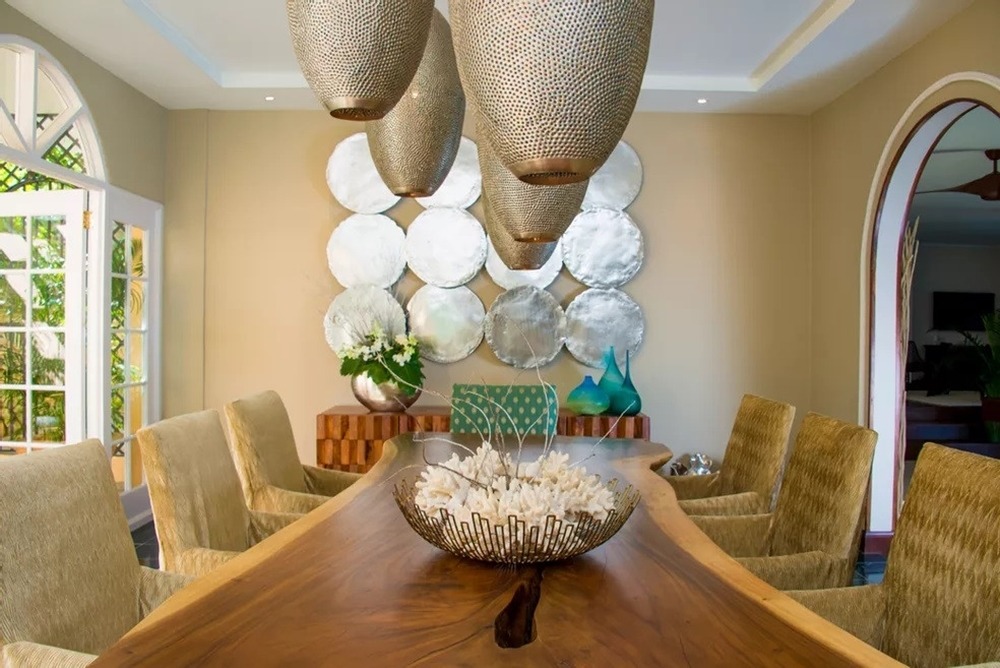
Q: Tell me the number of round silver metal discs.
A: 11